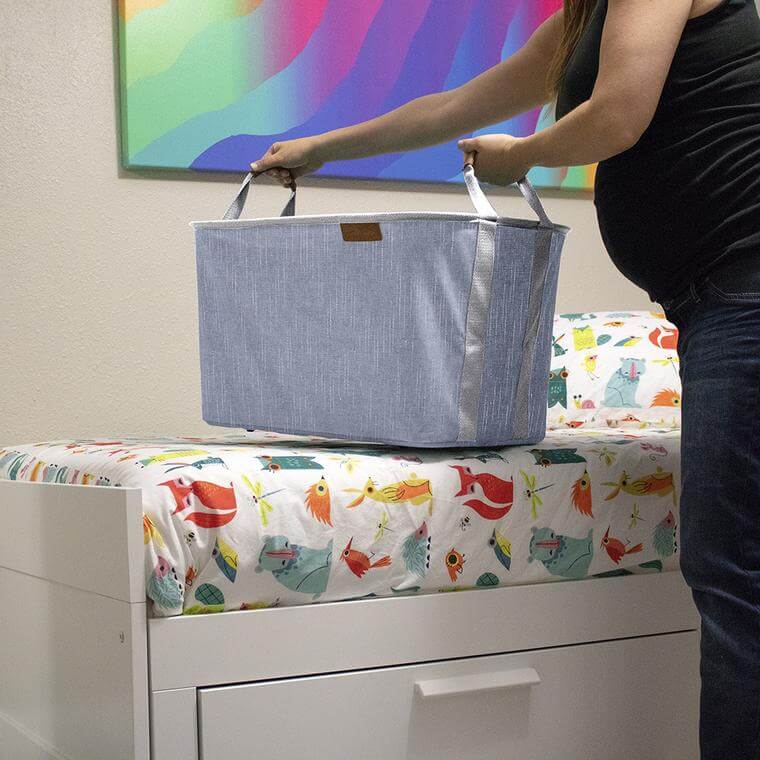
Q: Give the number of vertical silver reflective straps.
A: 2